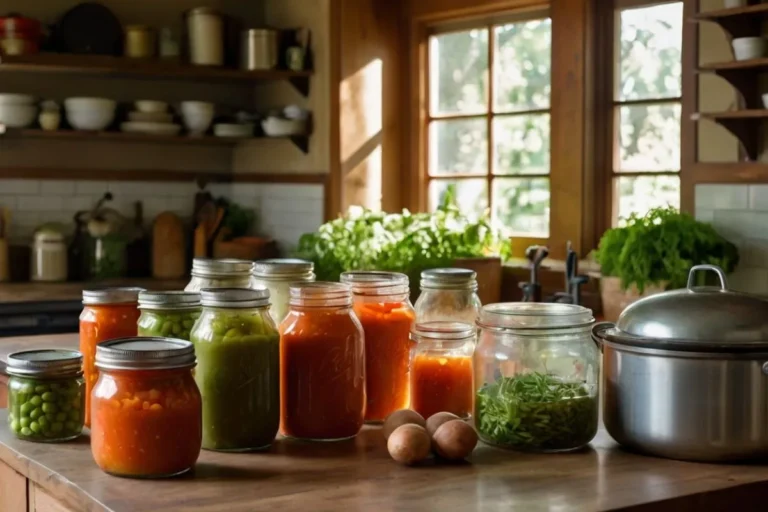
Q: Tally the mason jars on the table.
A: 12